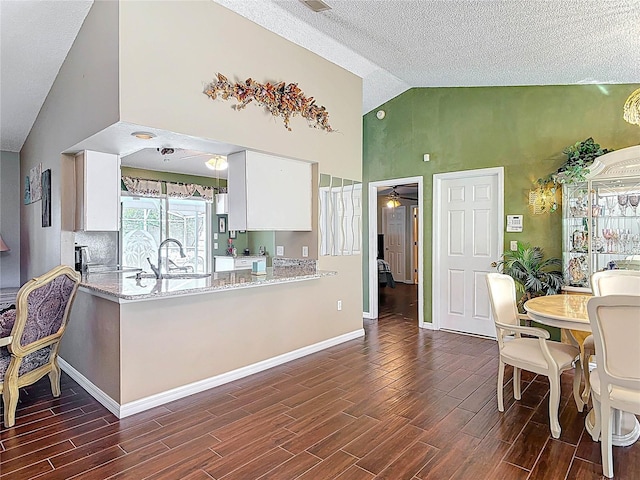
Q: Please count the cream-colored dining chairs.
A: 3